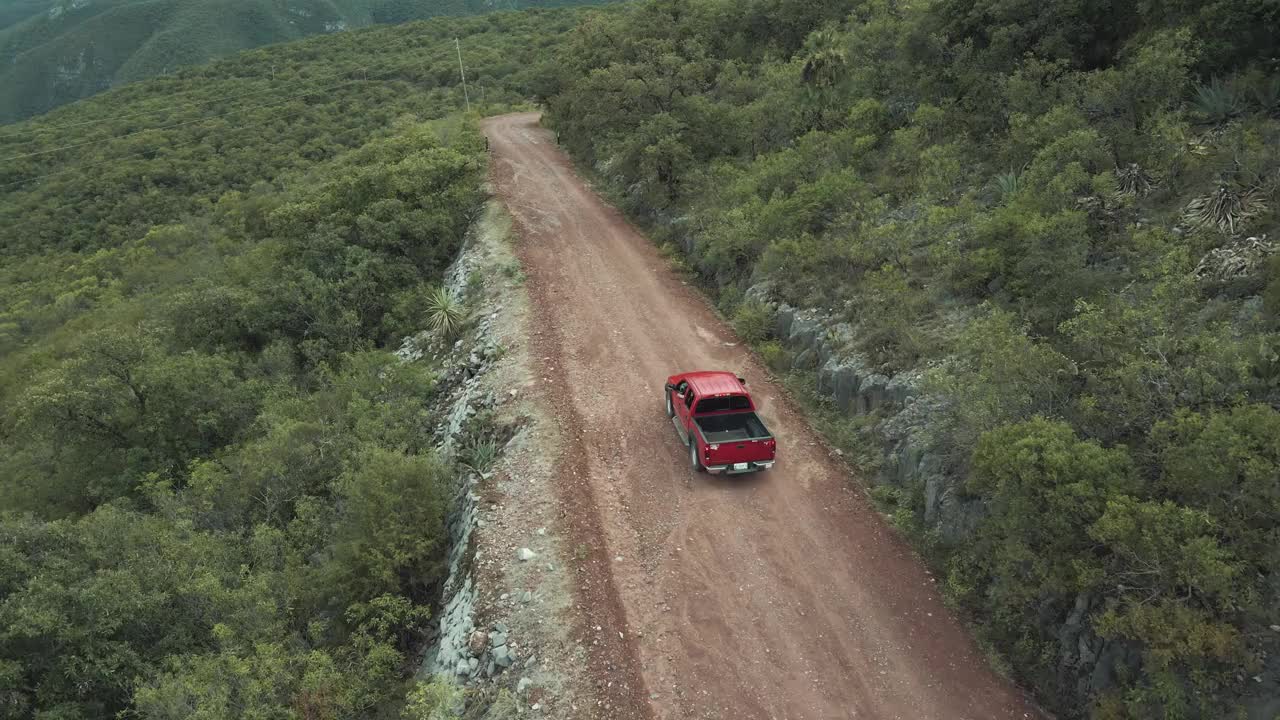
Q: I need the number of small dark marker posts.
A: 2